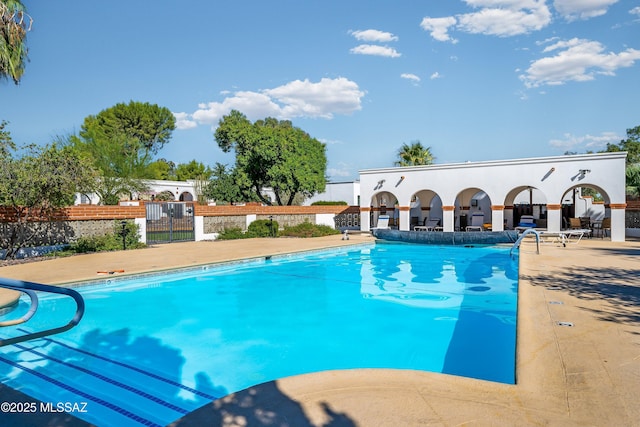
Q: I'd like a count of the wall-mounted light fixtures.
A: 2